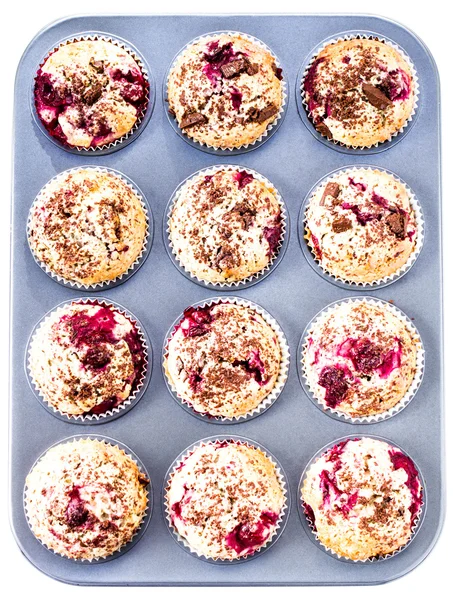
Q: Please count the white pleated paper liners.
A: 12